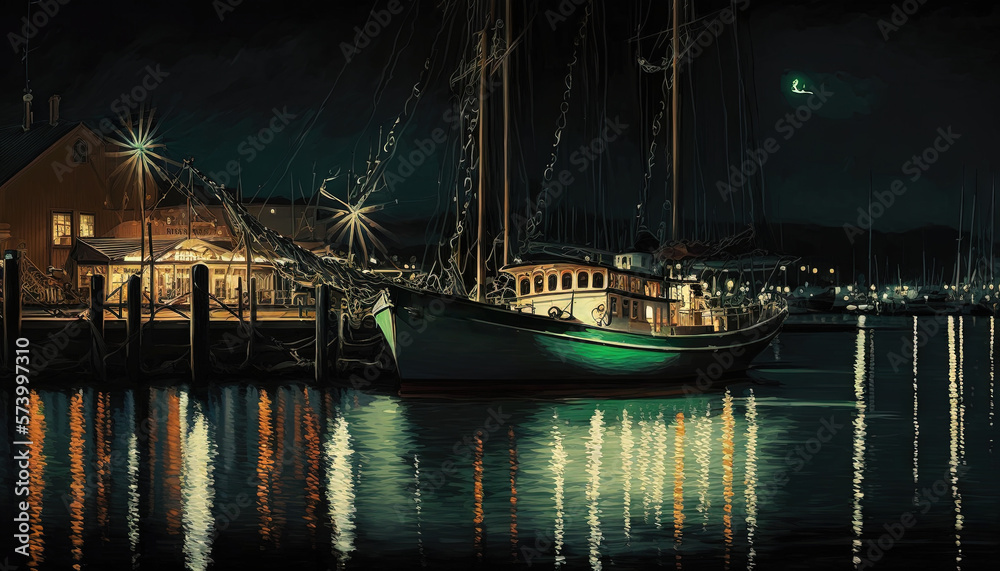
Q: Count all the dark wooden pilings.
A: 5